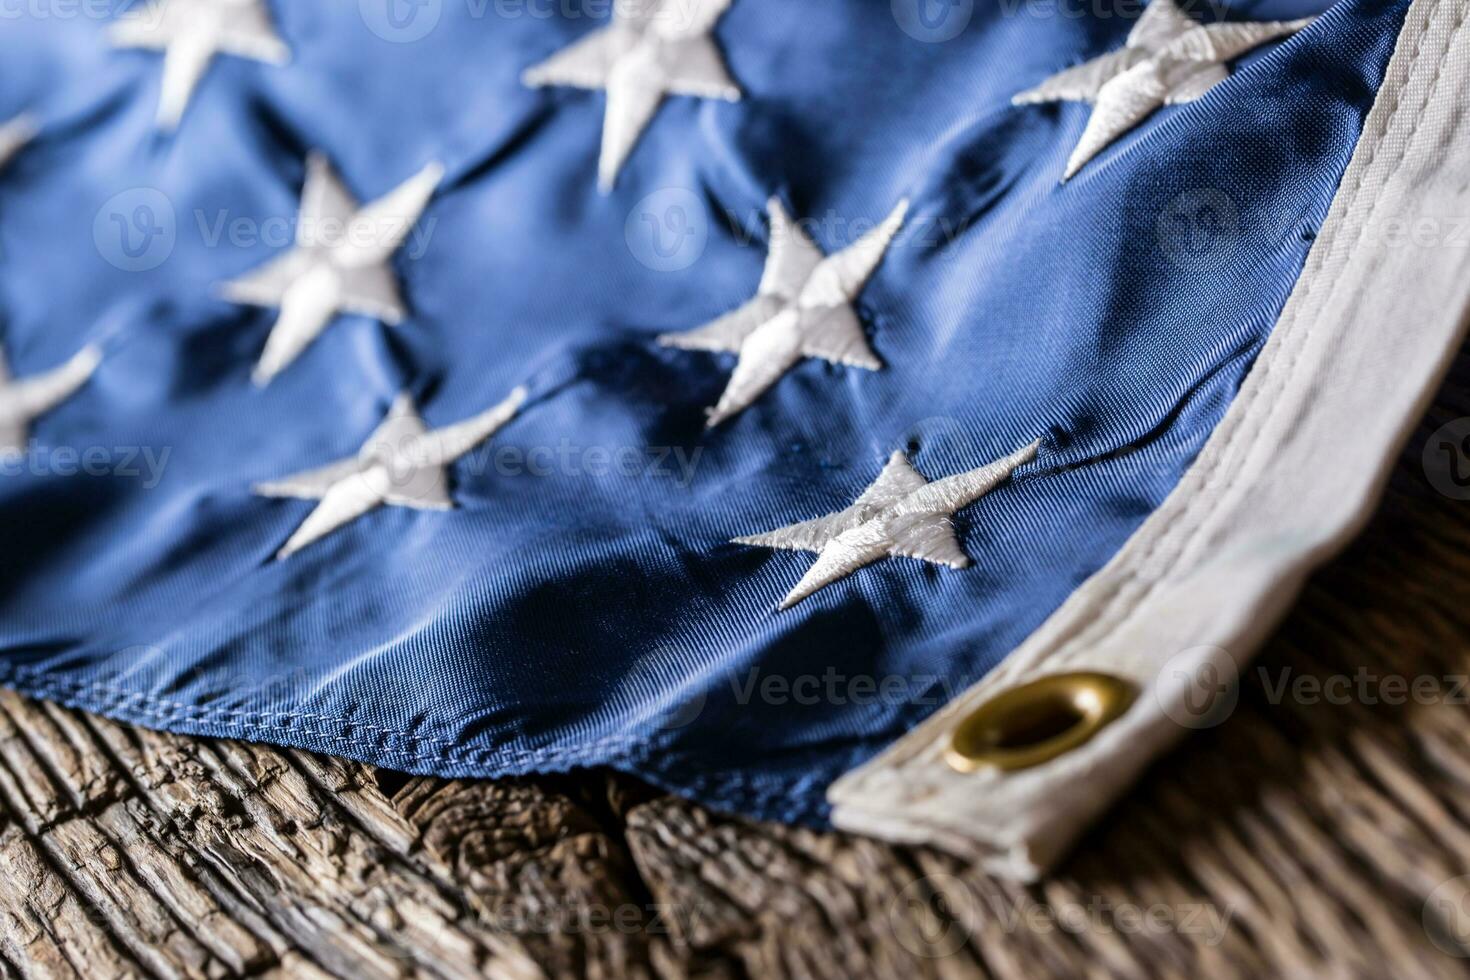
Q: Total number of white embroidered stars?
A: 9